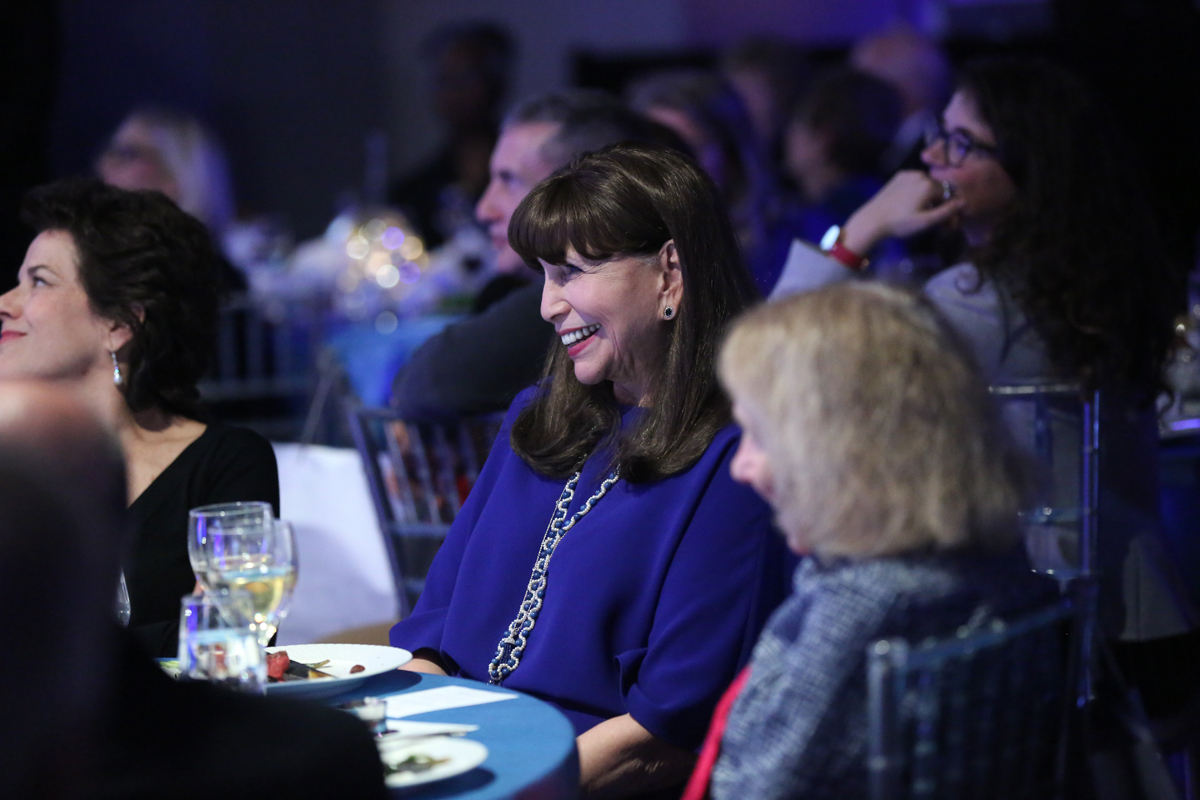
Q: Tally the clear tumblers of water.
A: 1